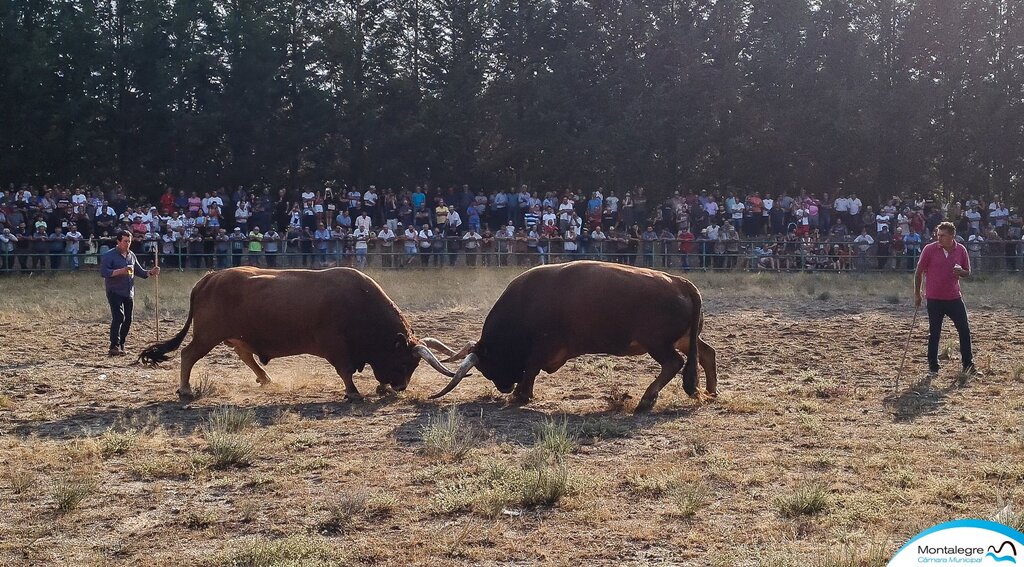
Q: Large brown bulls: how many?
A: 2